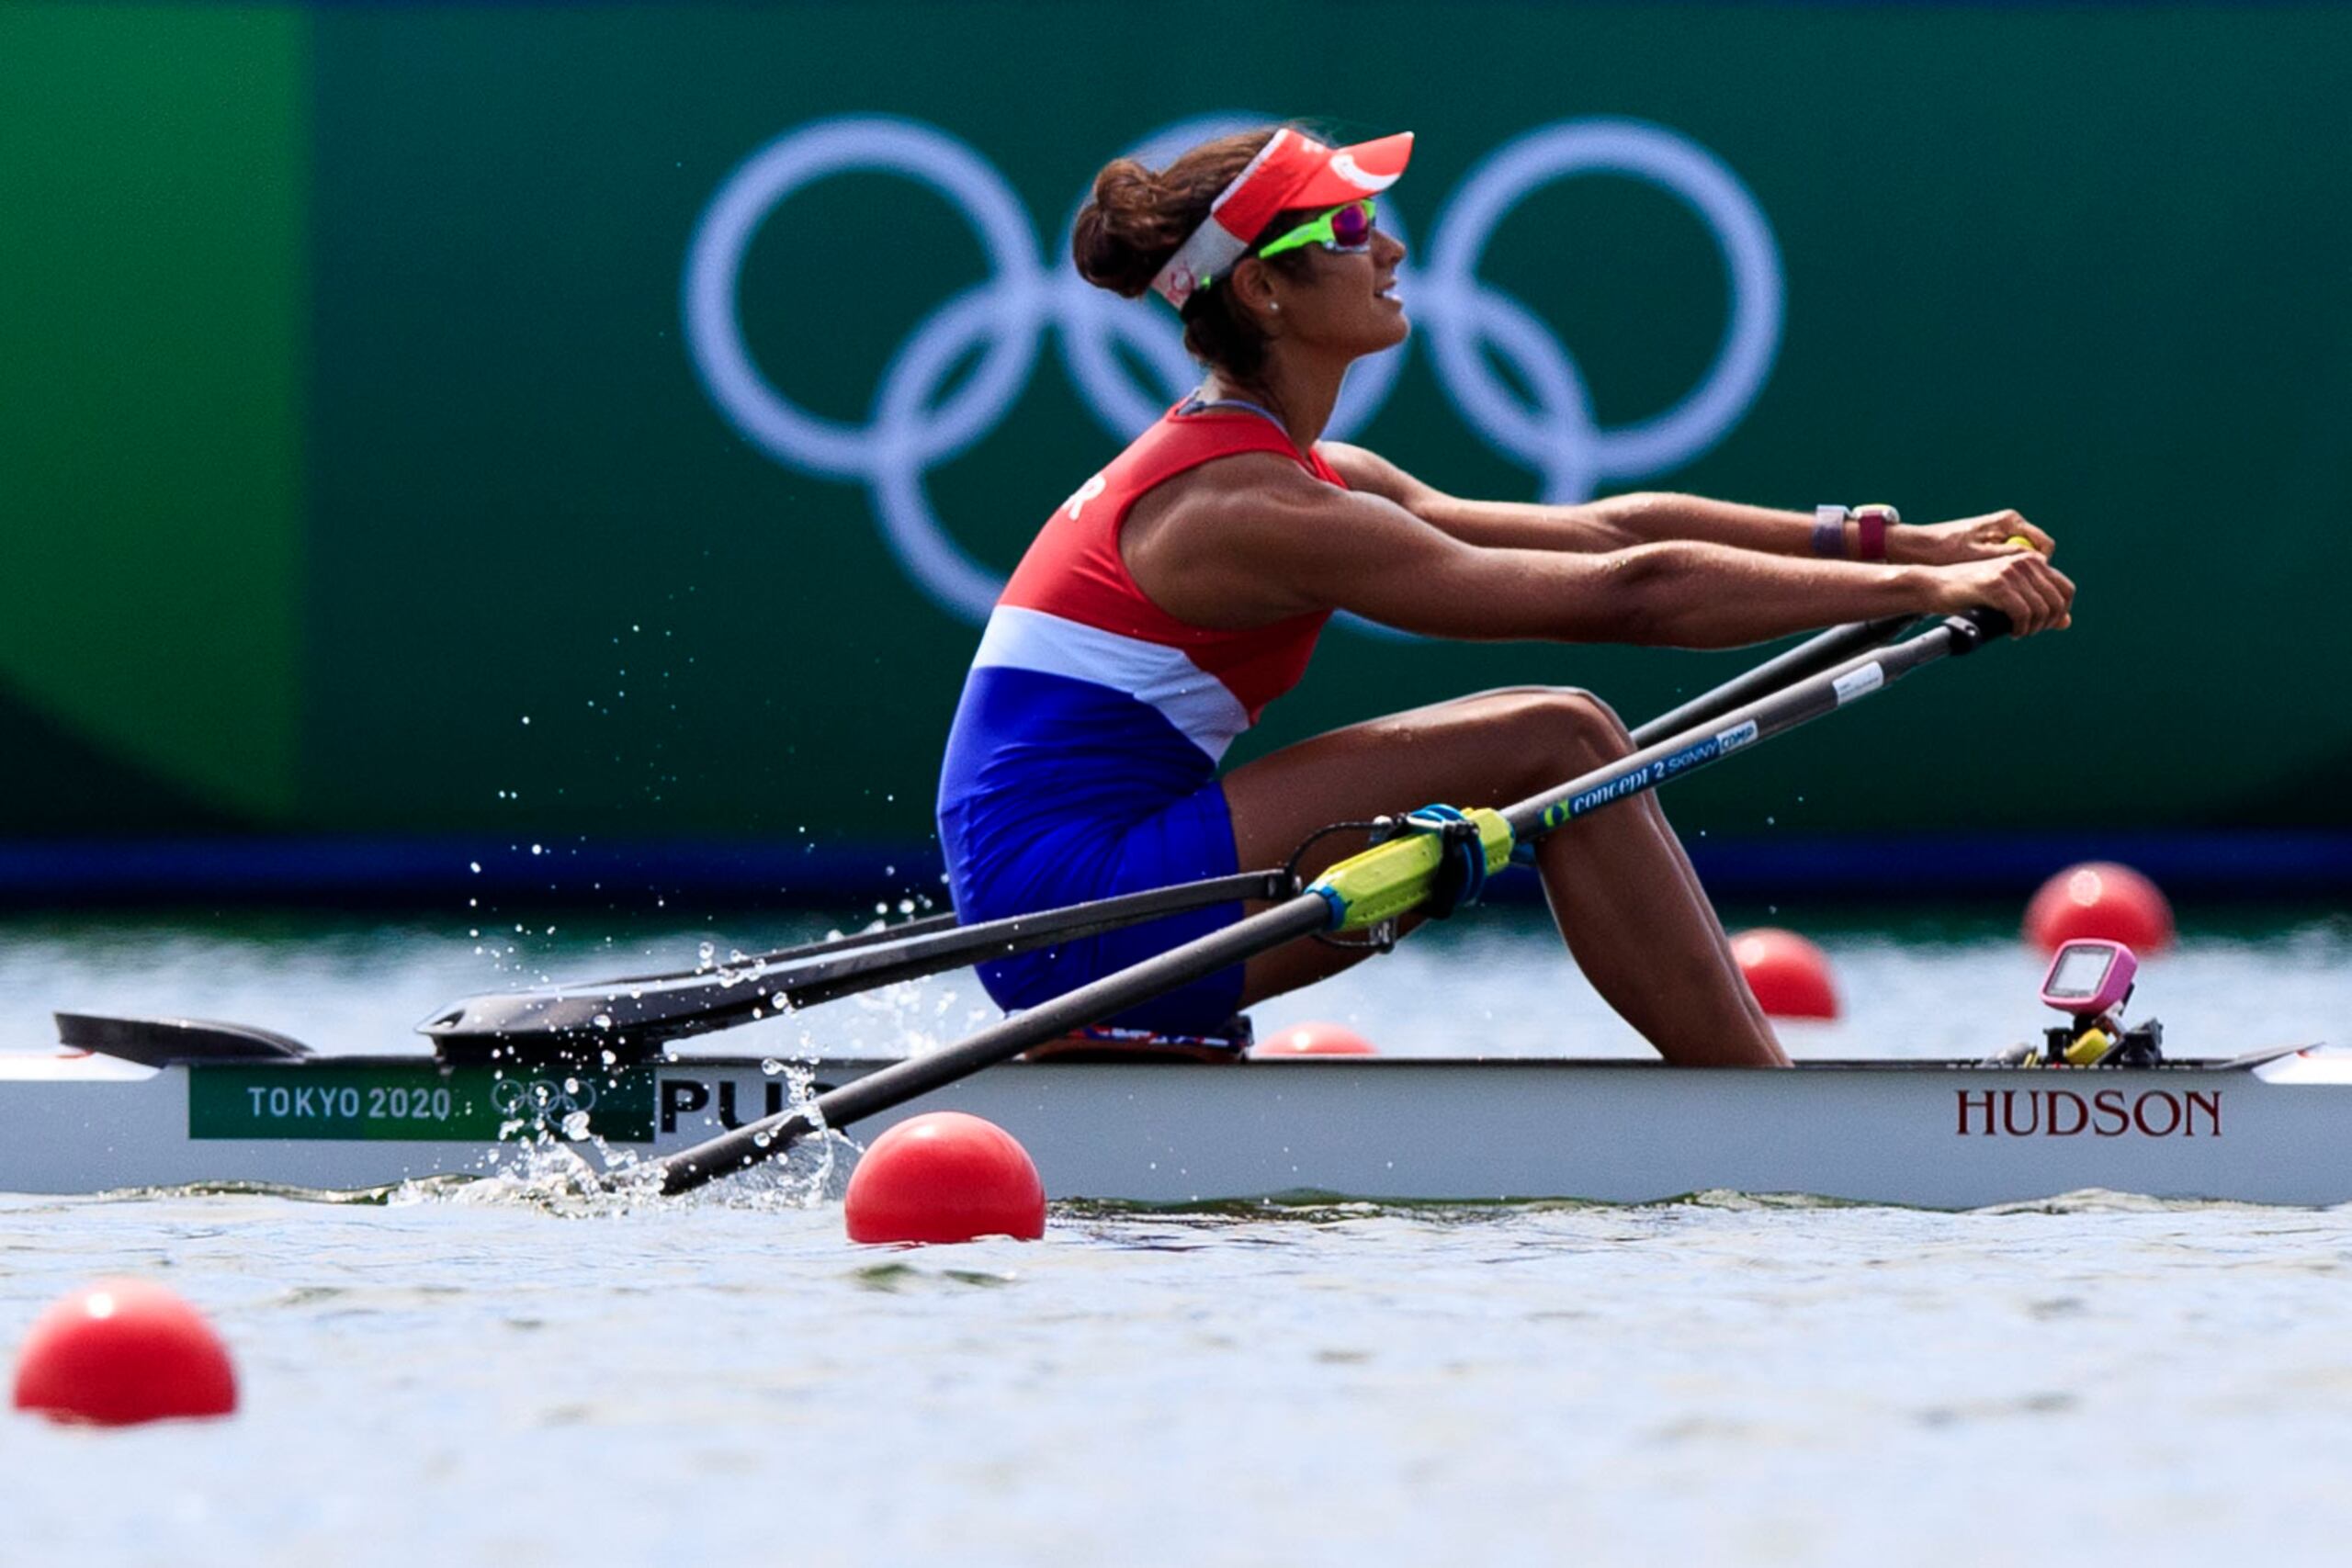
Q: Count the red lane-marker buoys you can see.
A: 5